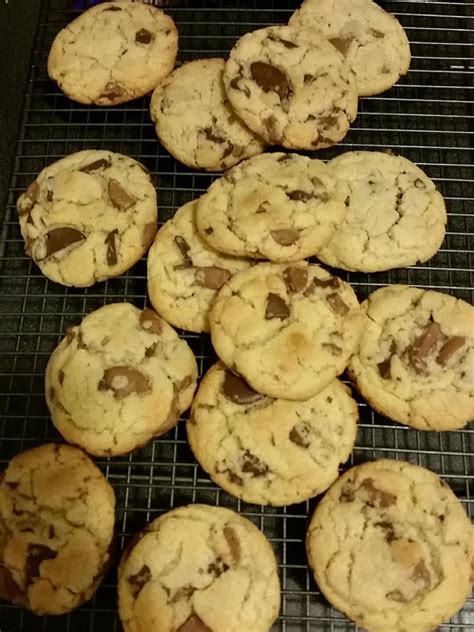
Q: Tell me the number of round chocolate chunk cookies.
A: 15